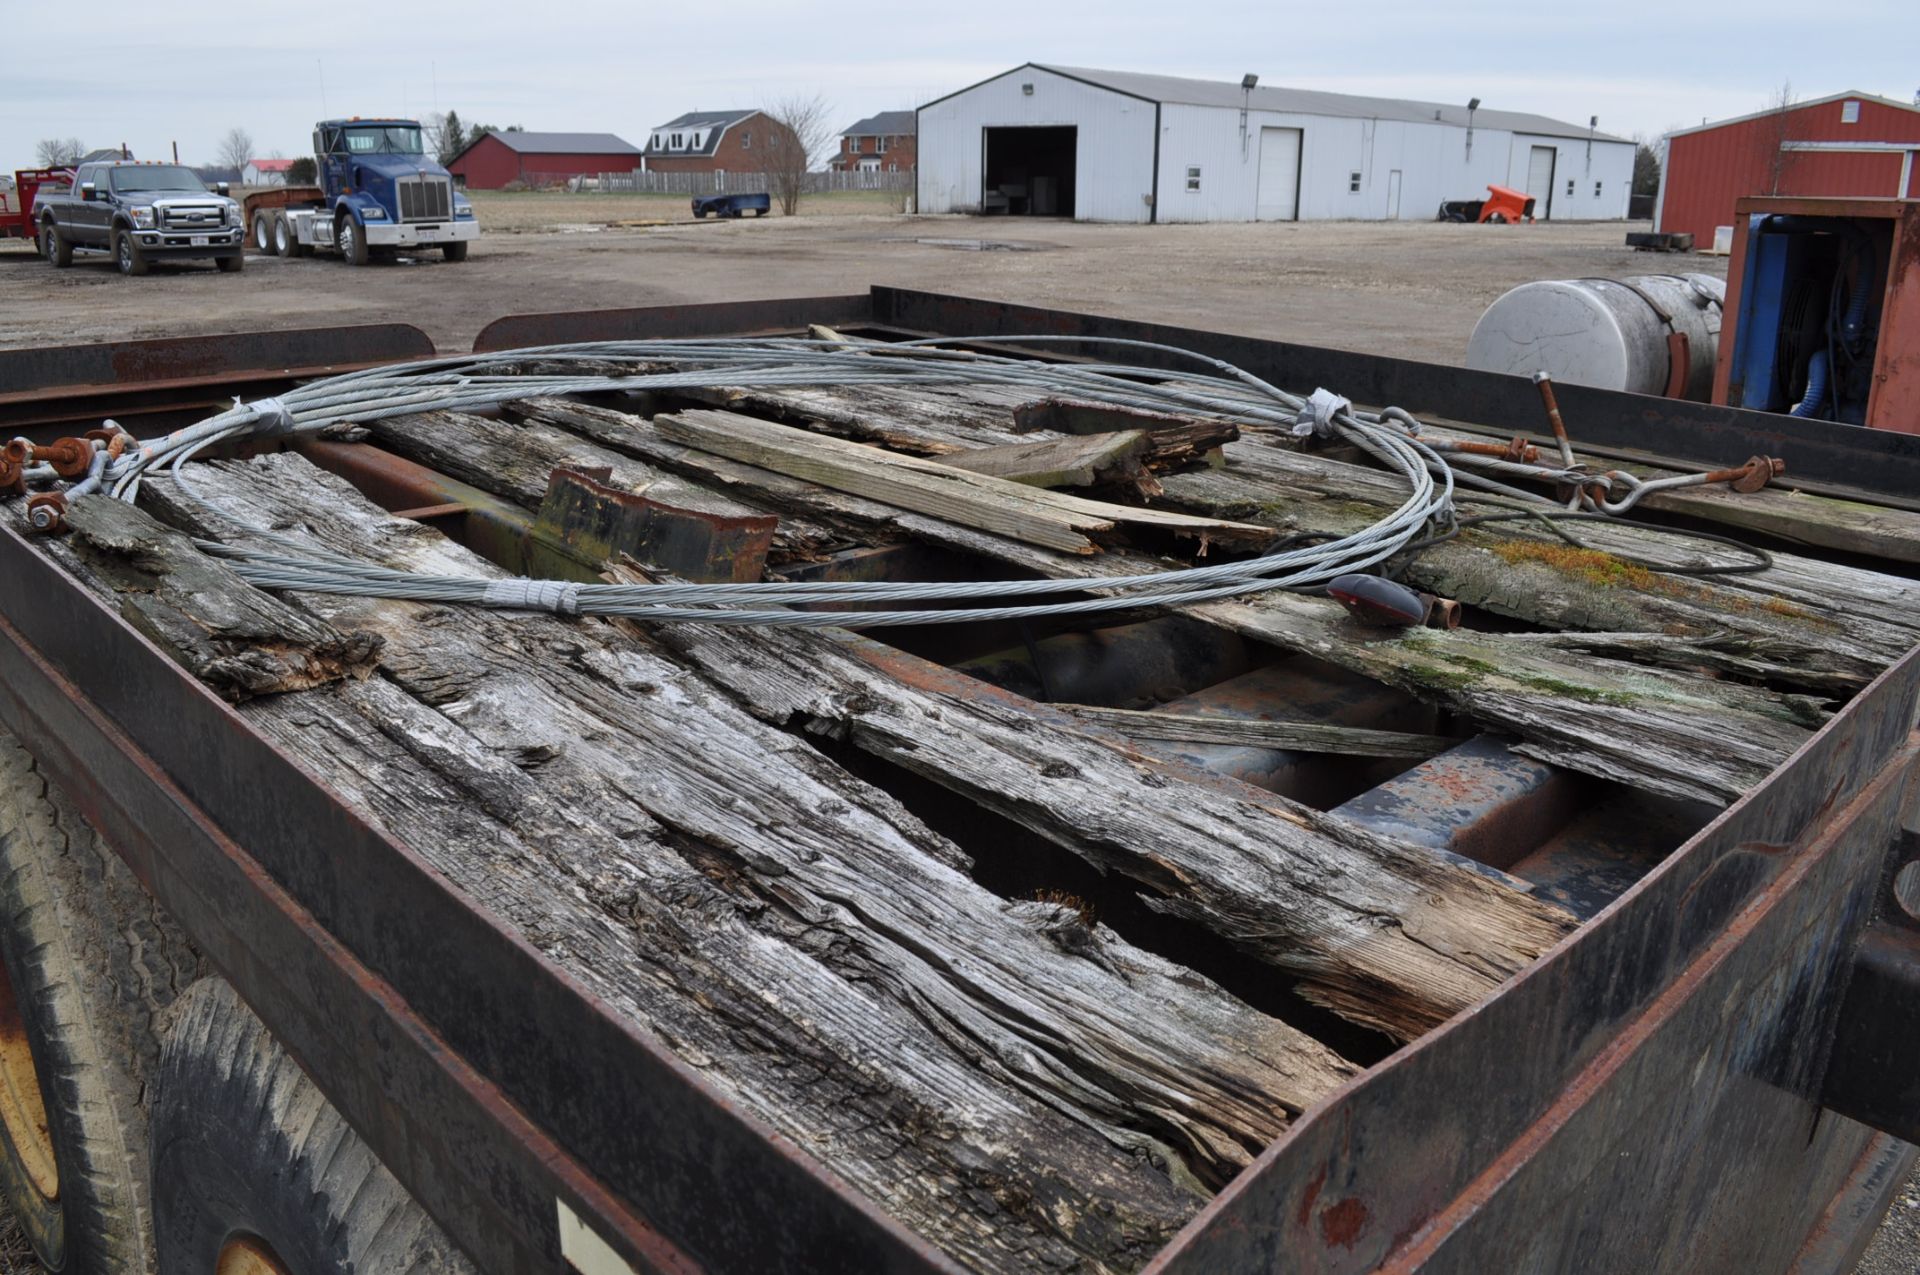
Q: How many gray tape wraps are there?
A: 3